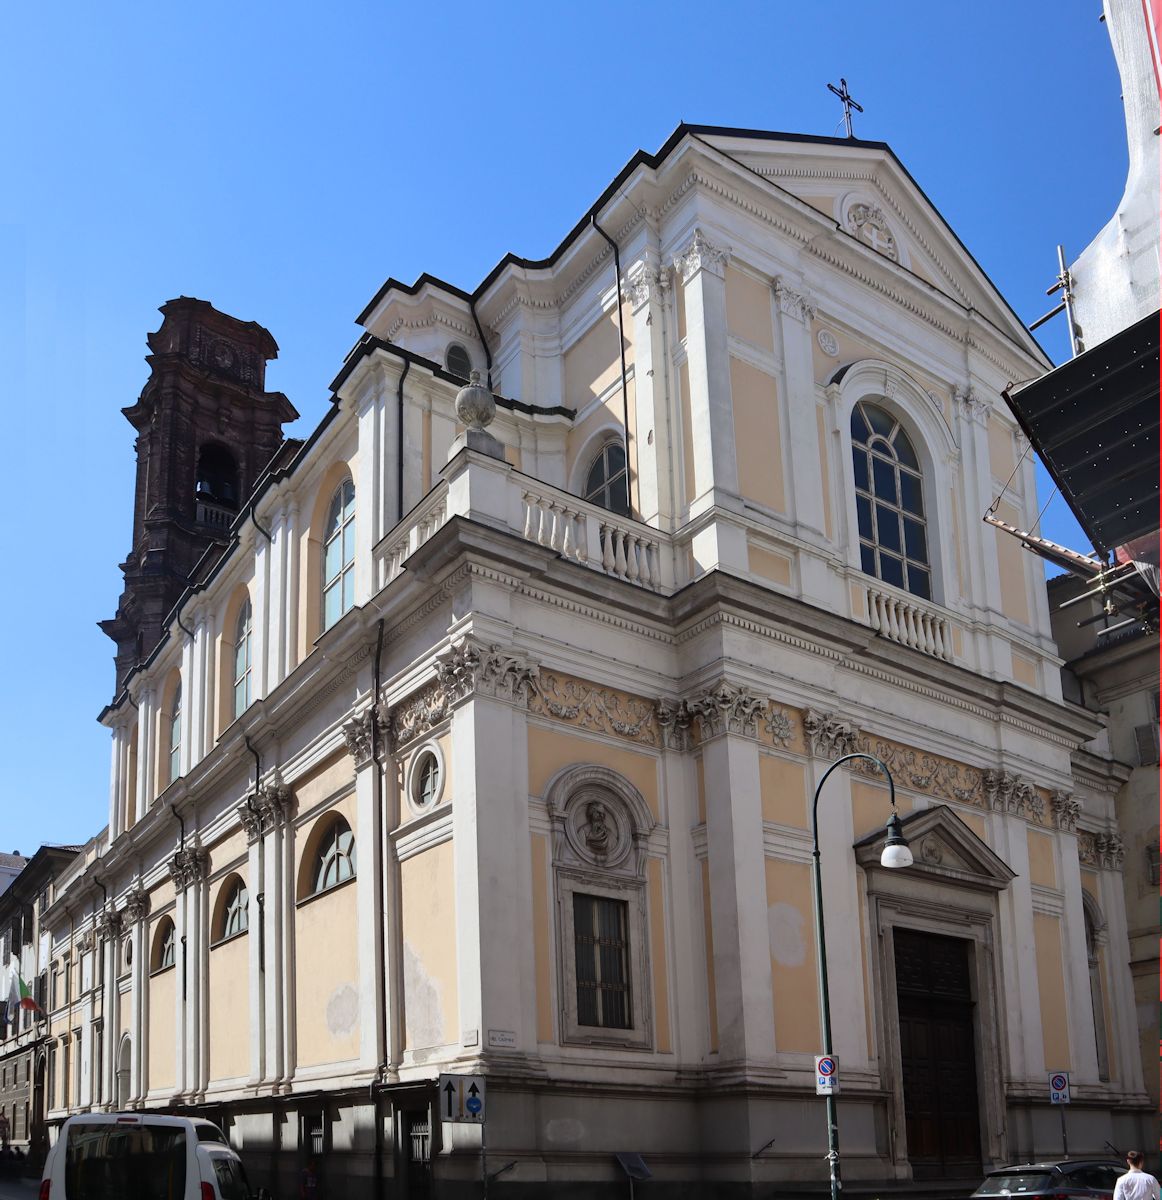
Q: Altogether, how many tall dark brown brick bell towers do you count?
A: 1